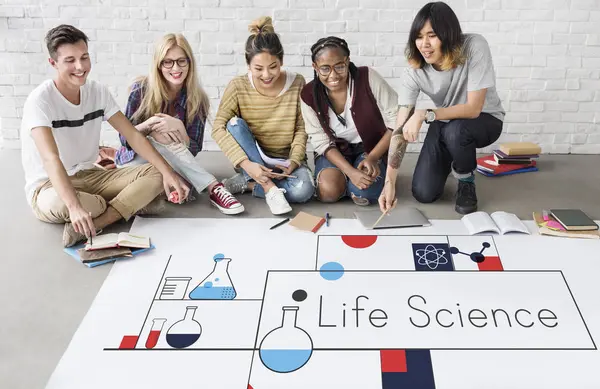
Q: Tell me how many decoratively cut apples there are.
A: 0